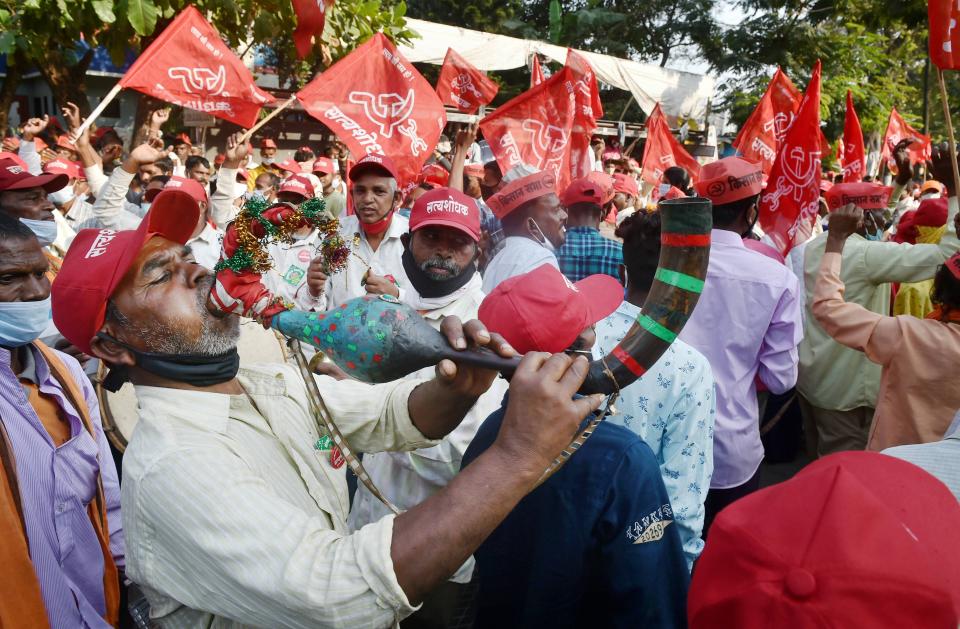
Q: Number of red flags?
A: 13